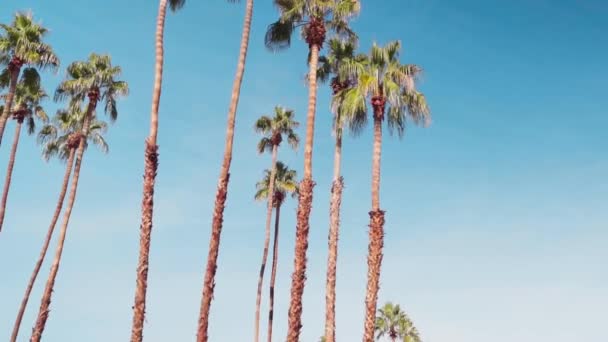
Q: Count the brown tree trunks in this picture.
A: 11